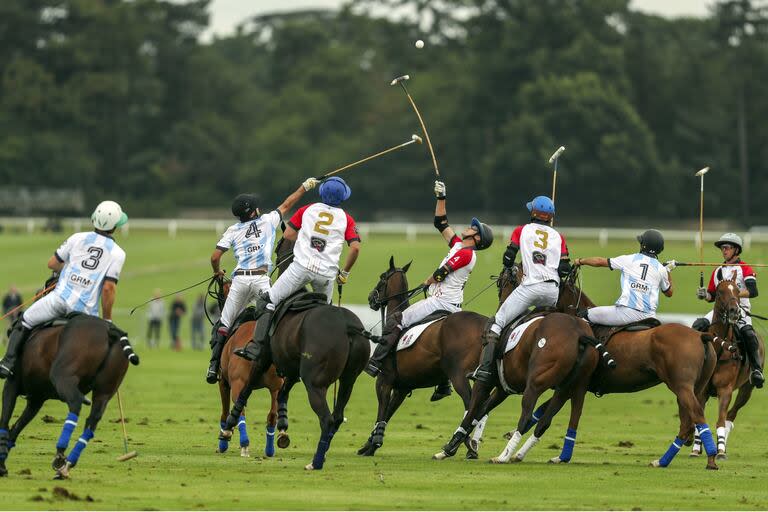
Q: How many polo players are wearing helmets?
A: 7